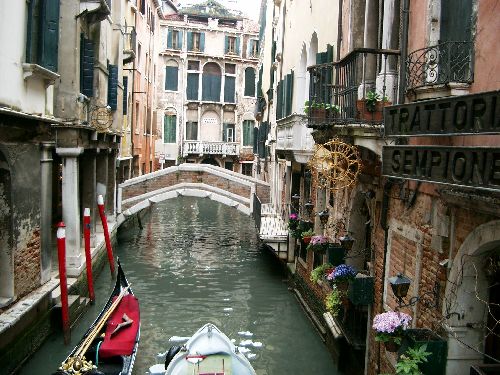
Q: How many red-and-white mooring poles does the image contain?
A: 3